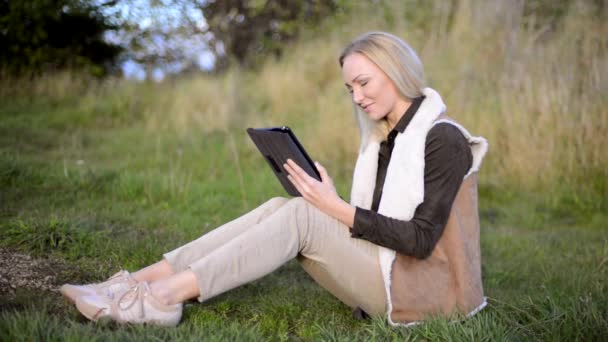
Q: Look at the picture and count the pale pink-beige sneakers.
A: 2